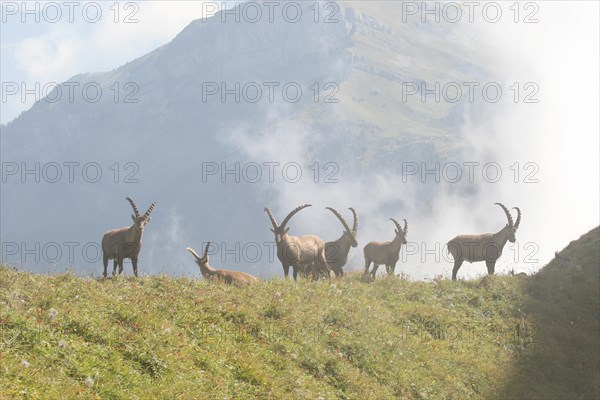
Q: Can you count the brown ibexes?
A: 6